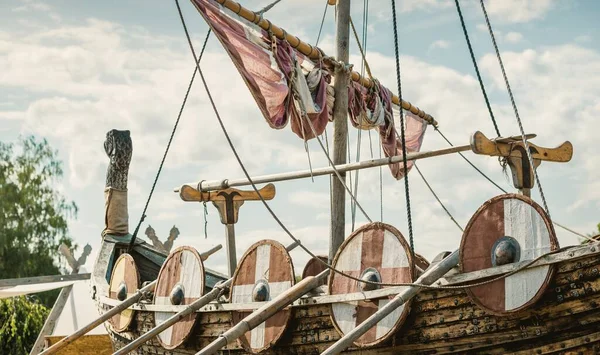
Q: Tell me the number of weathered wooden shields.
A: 5